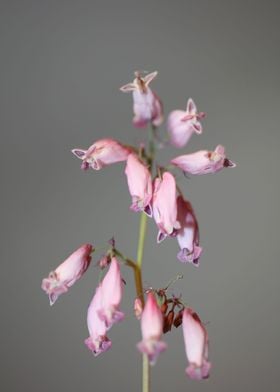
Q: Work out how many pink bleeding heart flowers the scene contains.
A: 12